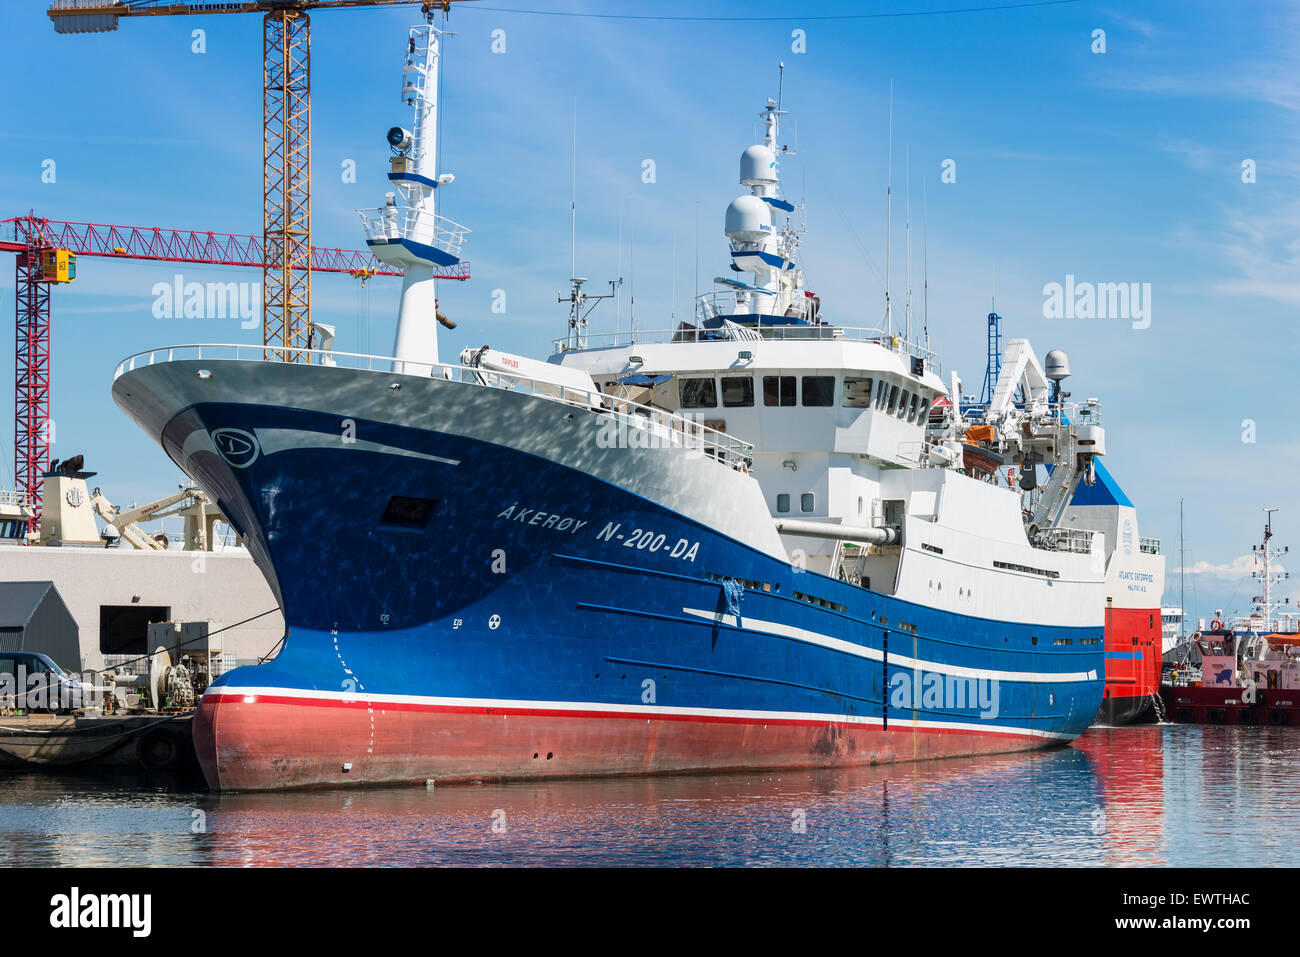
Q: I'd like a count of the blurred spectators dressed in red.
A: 0